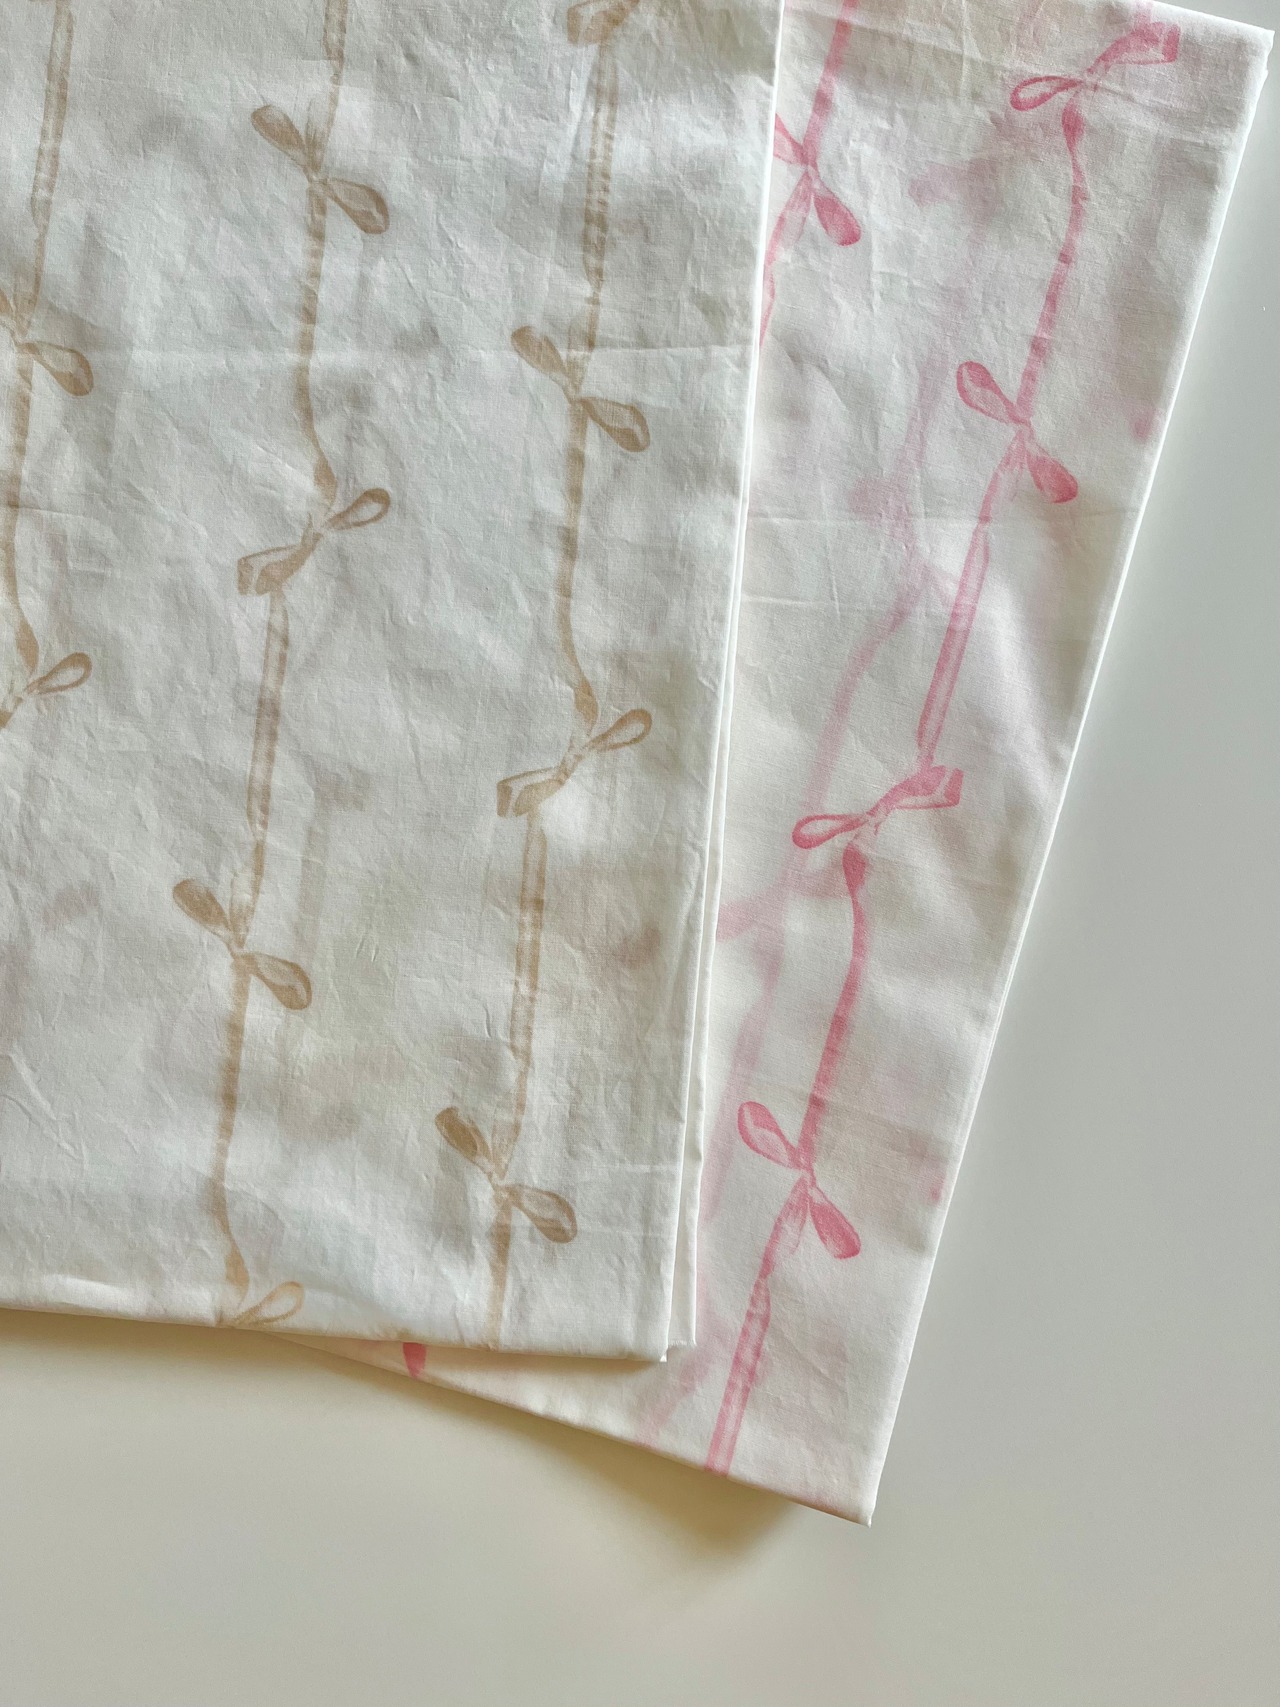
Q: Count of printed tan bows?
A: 10